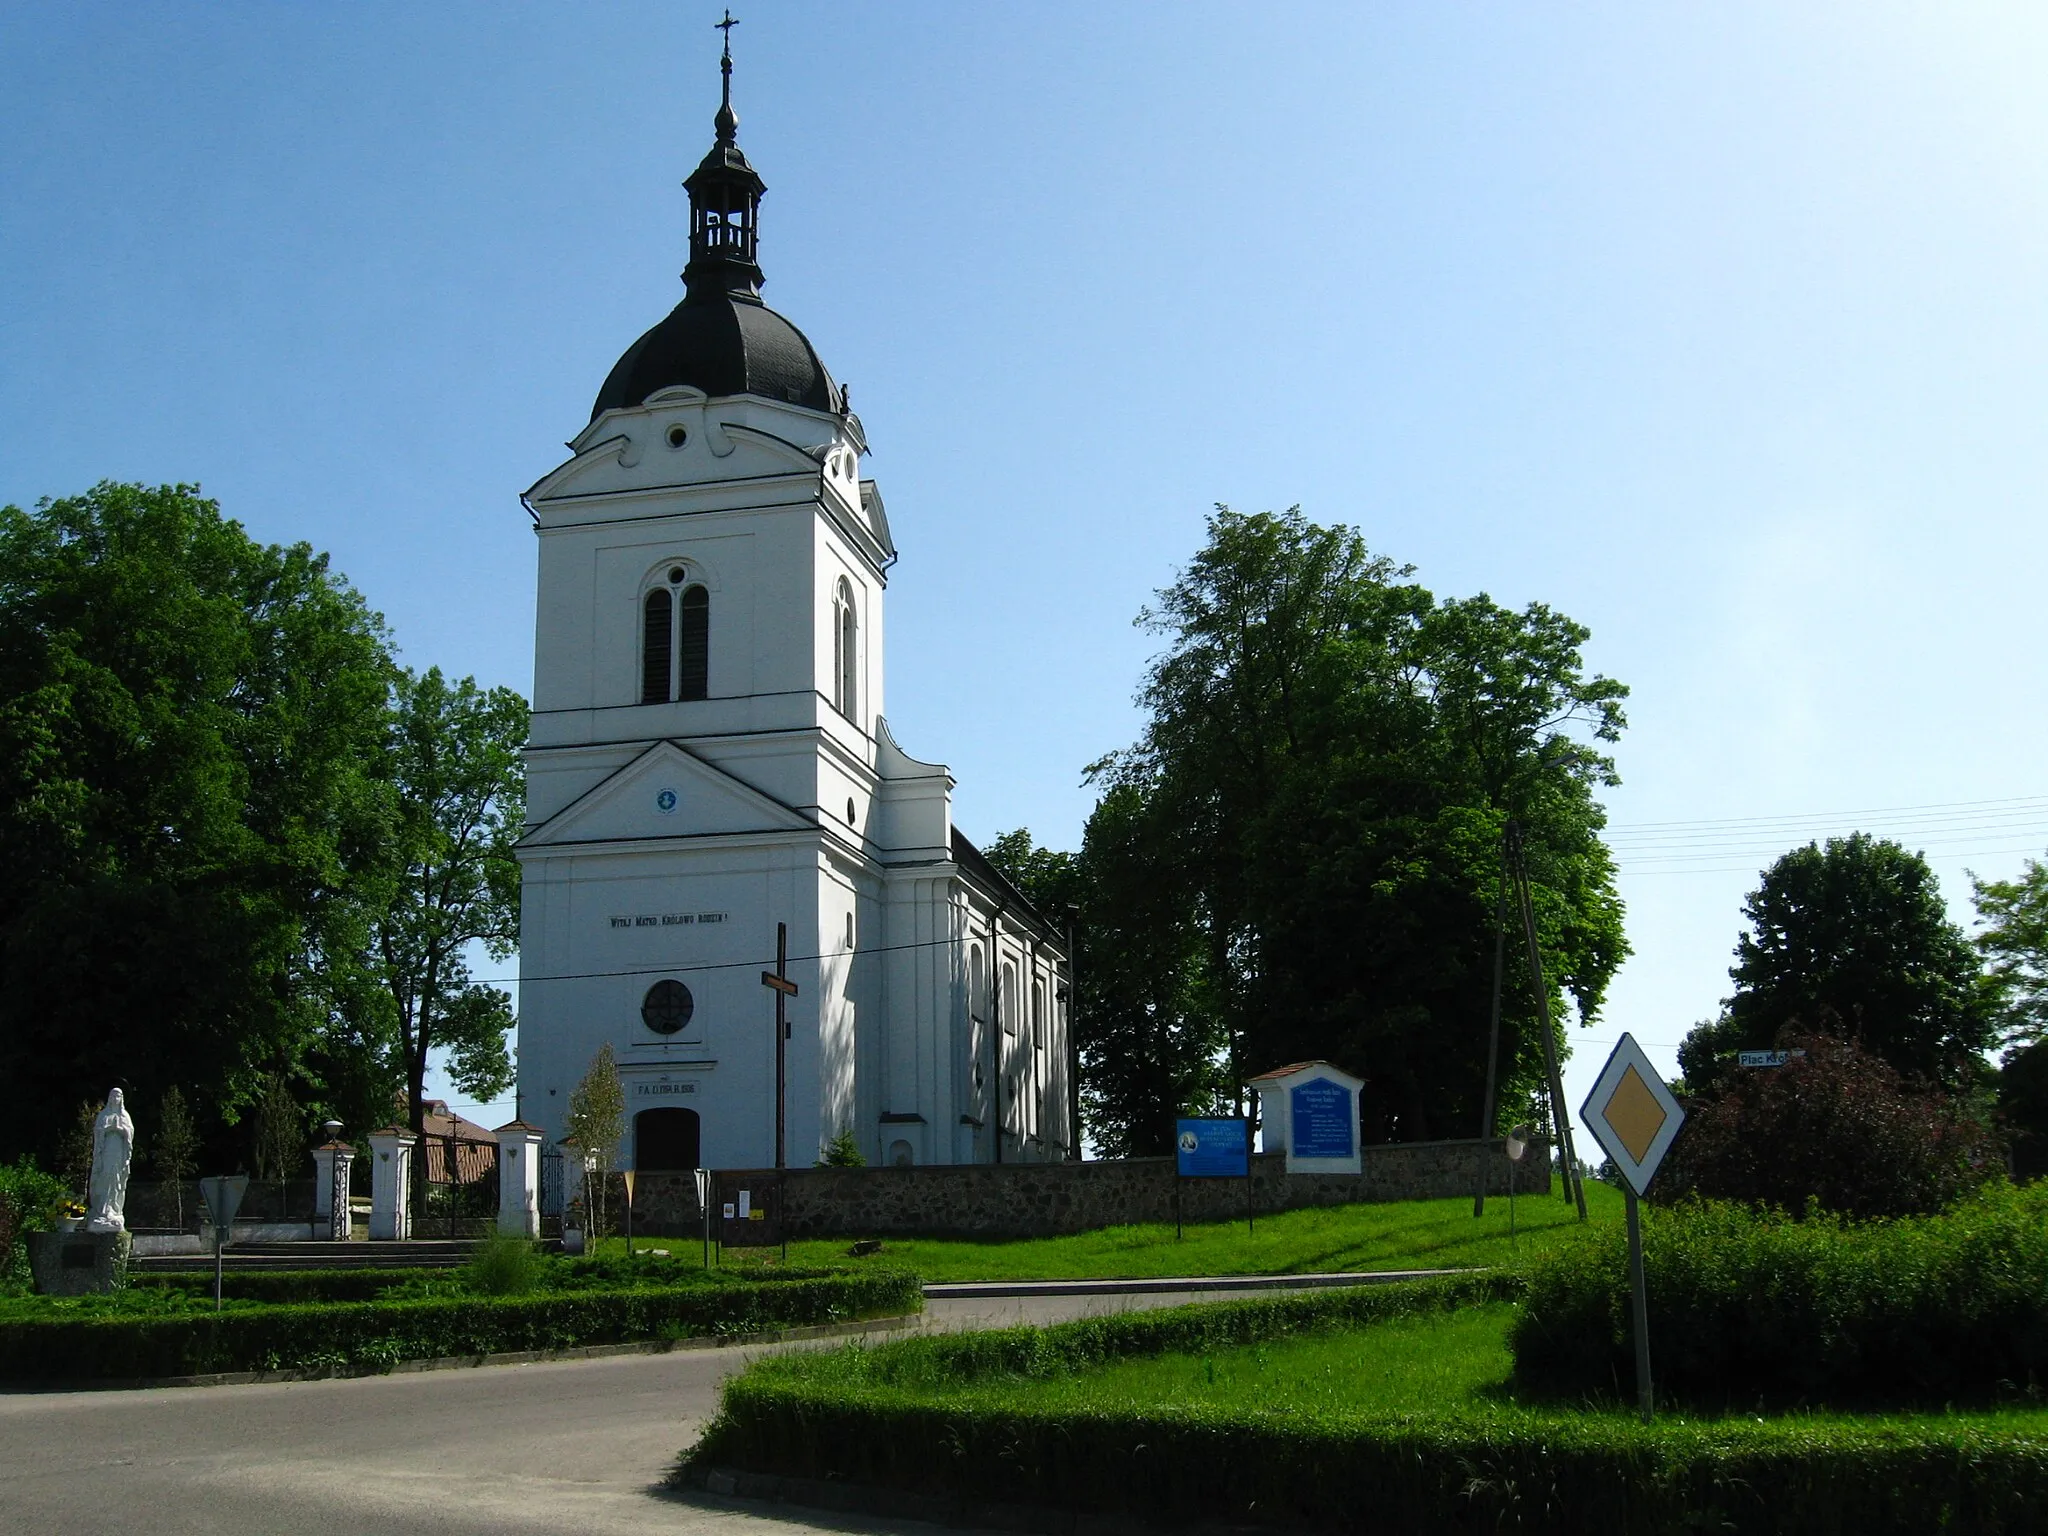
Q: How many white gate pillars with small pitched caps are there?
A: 4